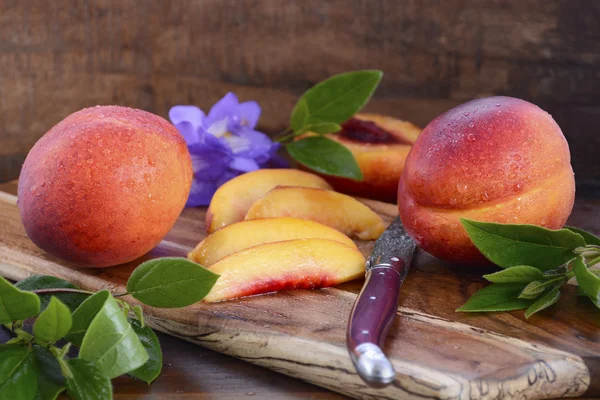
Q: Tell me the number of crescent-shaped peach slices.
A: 4